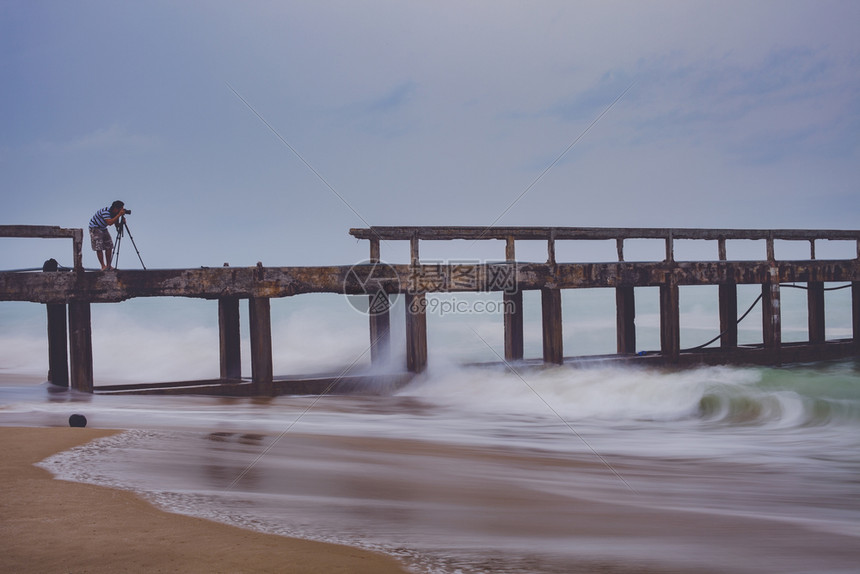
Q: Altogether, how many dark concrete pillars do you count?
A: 14